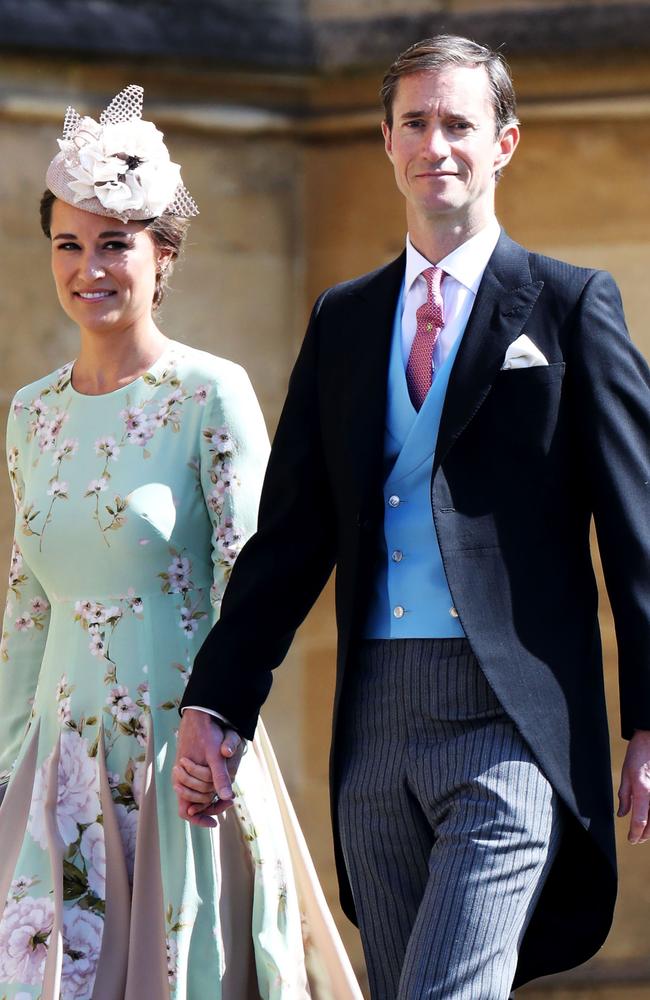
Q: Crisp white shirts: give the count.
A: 1